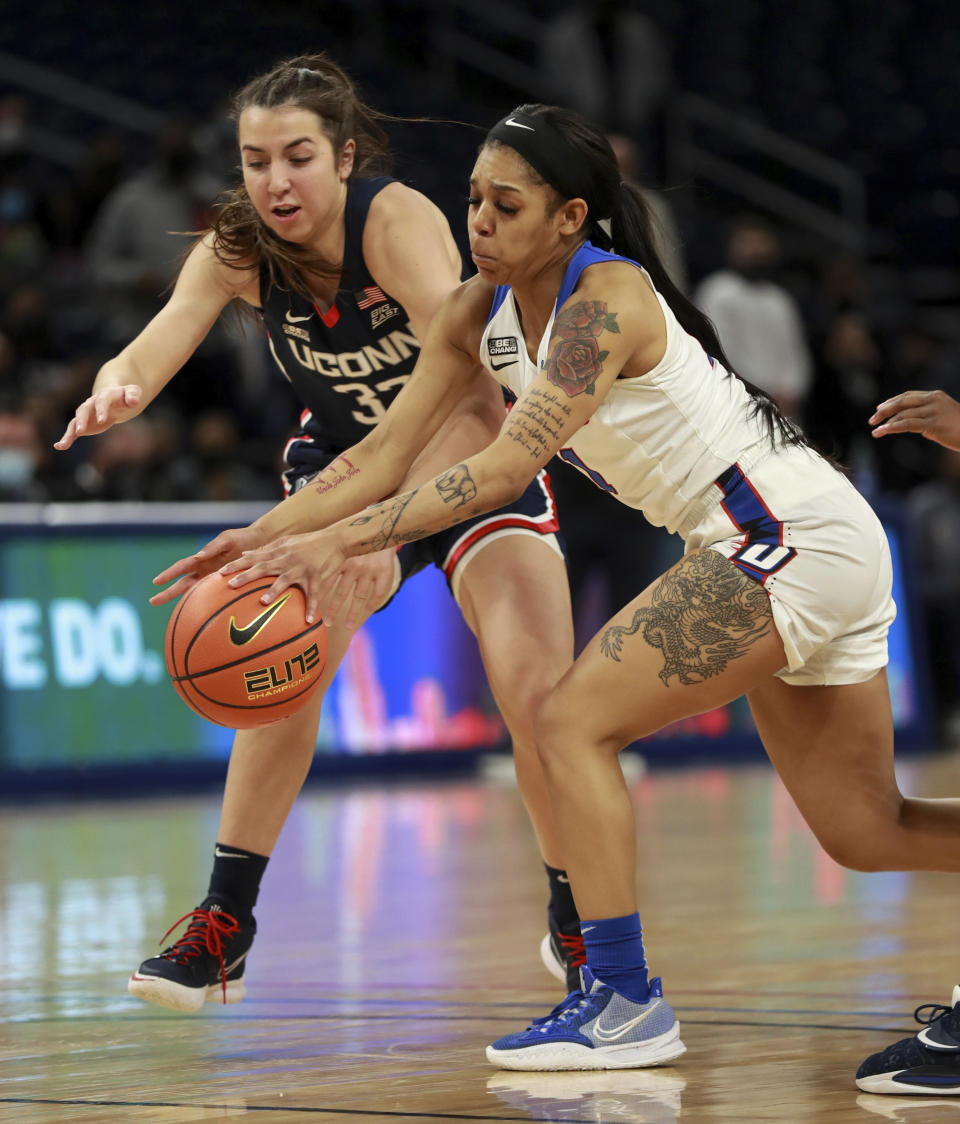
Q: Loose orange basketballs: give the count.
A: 1